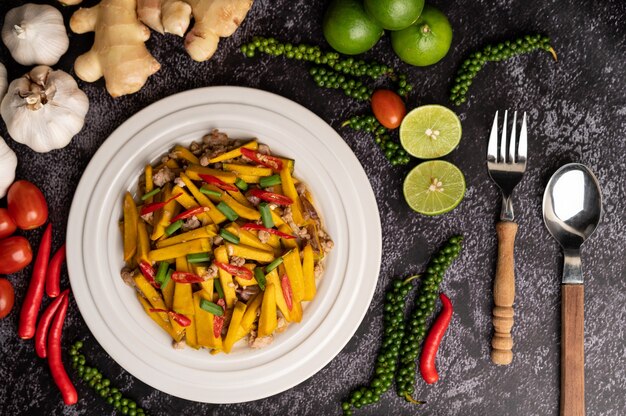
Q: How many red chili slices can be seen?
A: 12